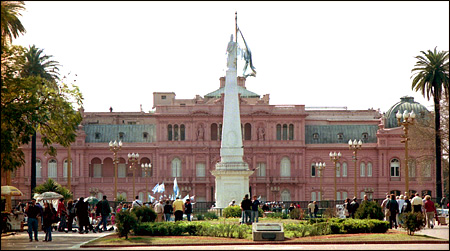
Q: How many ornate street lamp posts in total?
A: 7